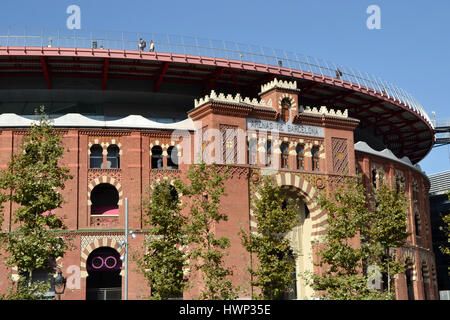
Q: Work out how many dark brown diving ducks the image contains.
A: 0